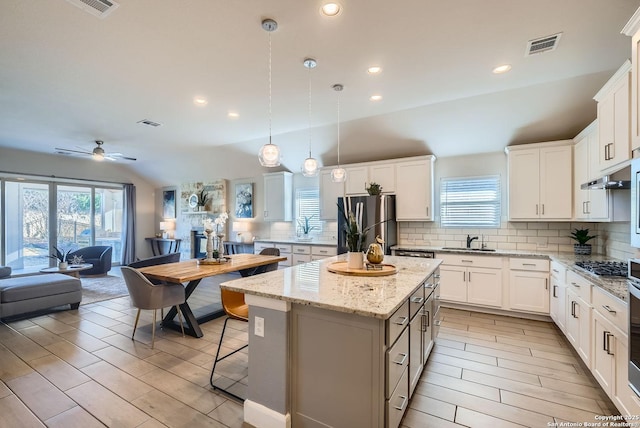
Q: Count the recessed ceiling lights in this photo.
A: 6